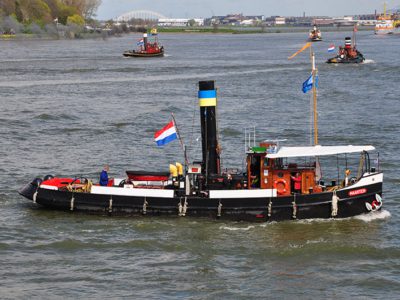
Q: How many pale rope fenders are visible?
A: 10